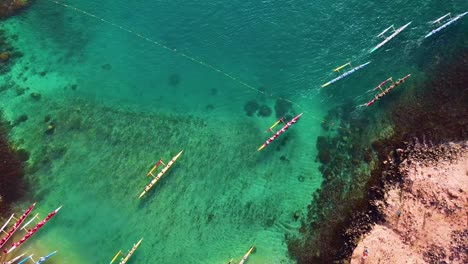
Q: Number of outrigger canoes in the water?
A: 12